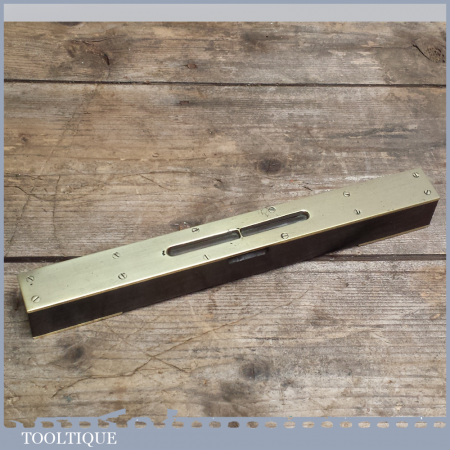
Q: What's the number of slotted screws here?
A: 12